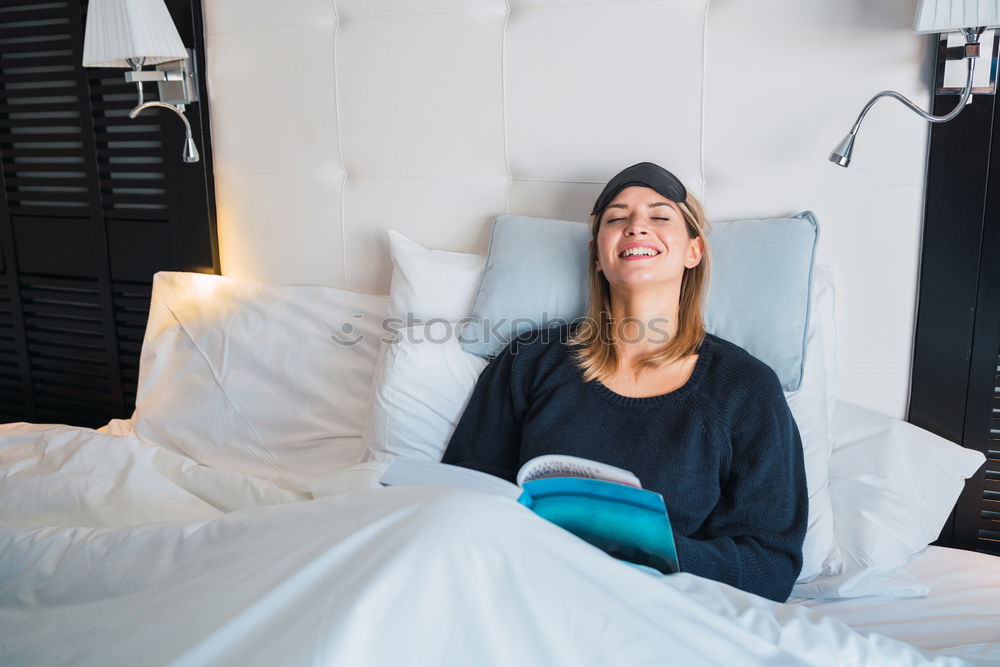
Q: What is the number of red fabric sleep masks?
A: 0